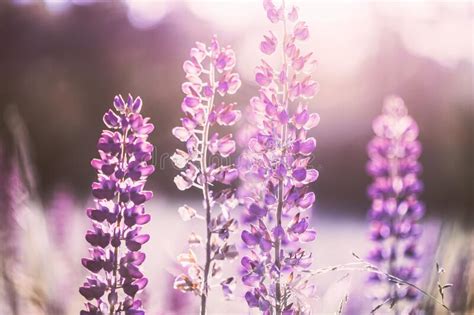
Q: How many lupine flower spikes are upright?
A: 4